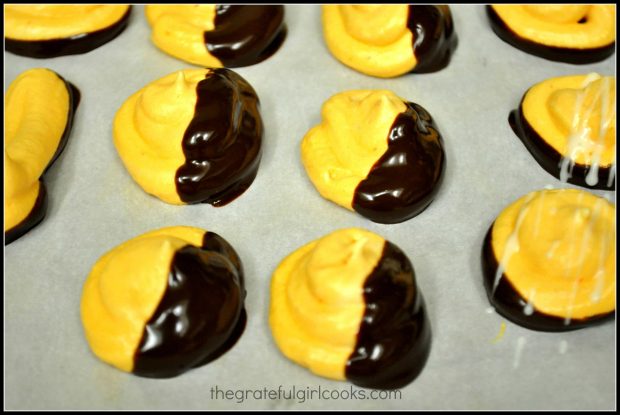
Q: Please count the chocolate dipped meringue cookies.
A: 11